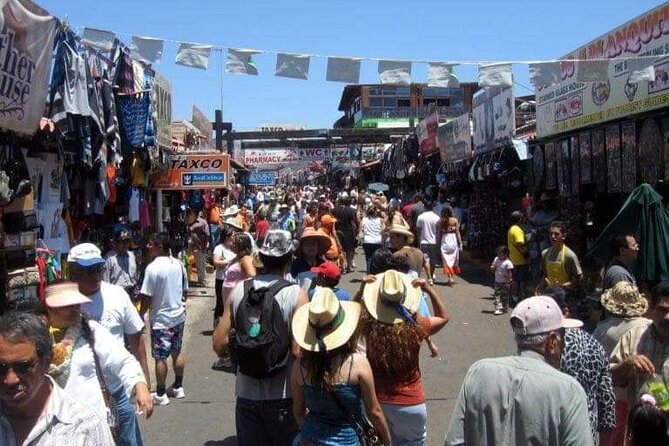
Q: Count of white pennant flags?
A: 12